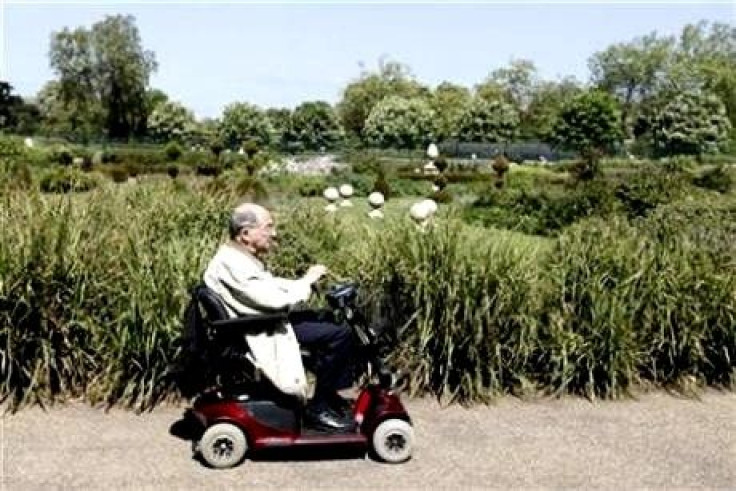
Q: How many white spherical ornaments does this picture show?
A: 5